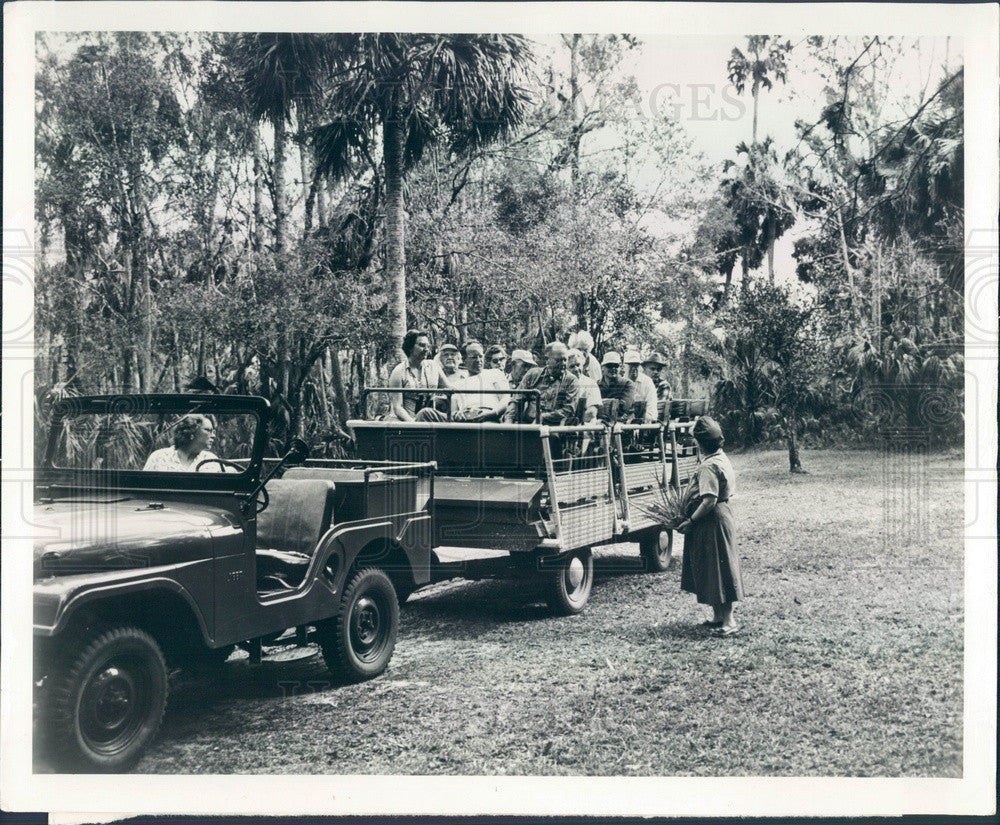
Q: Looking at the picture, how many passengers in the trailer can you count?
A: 11